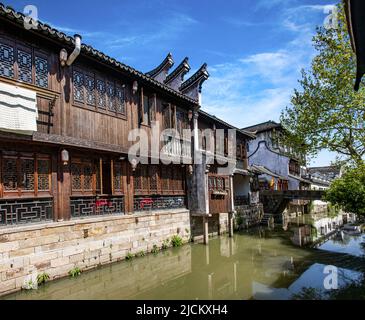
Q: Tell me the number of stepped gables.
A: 3